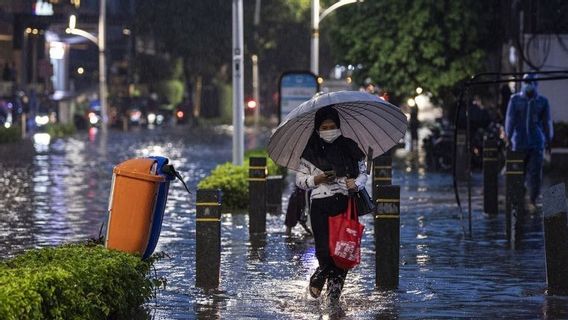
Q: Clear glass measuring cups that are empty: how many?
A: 0